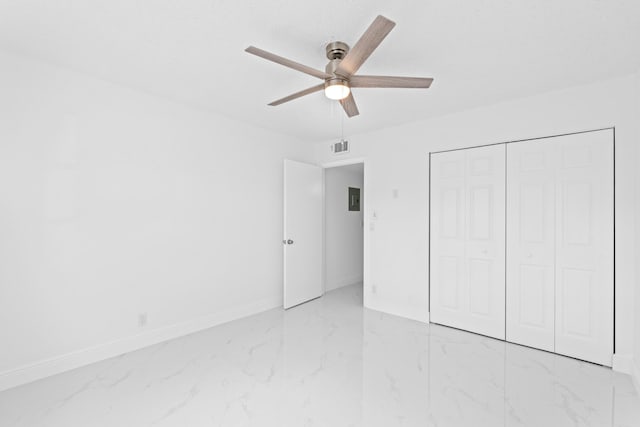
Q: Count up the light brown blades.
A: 5